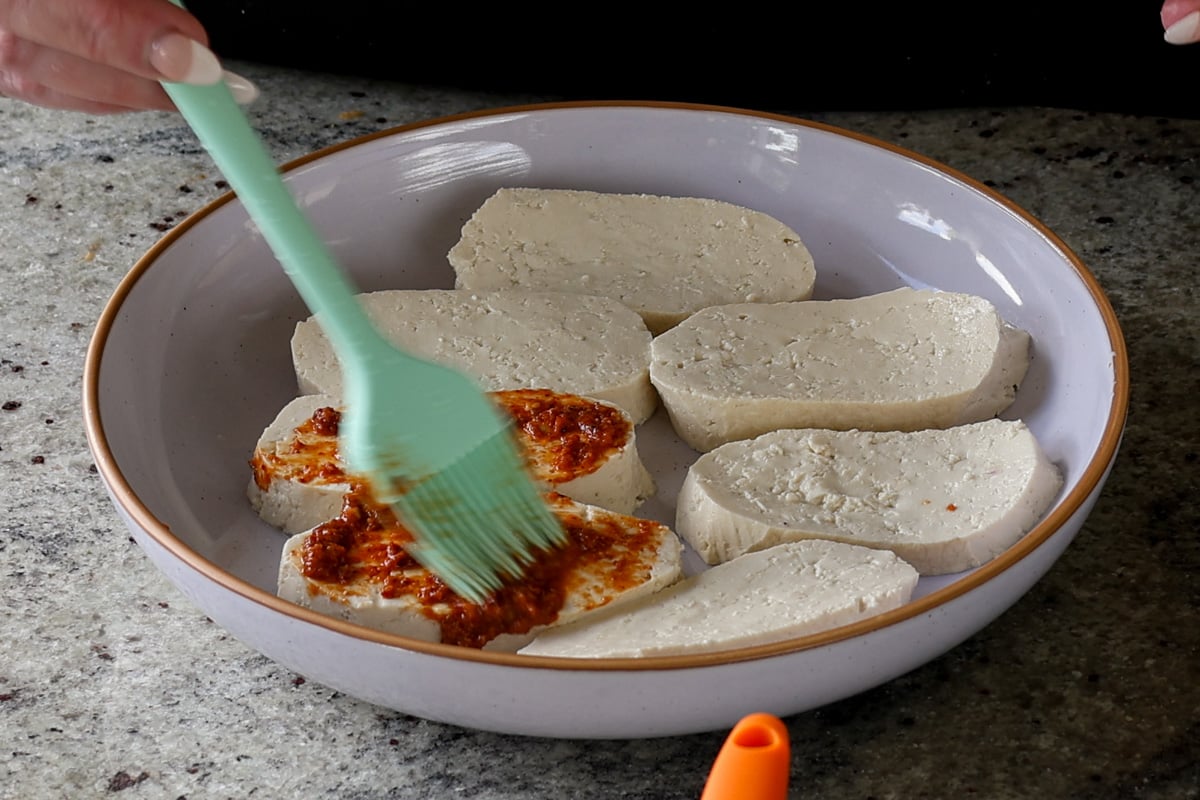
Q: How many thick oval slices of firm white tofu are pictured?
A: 7